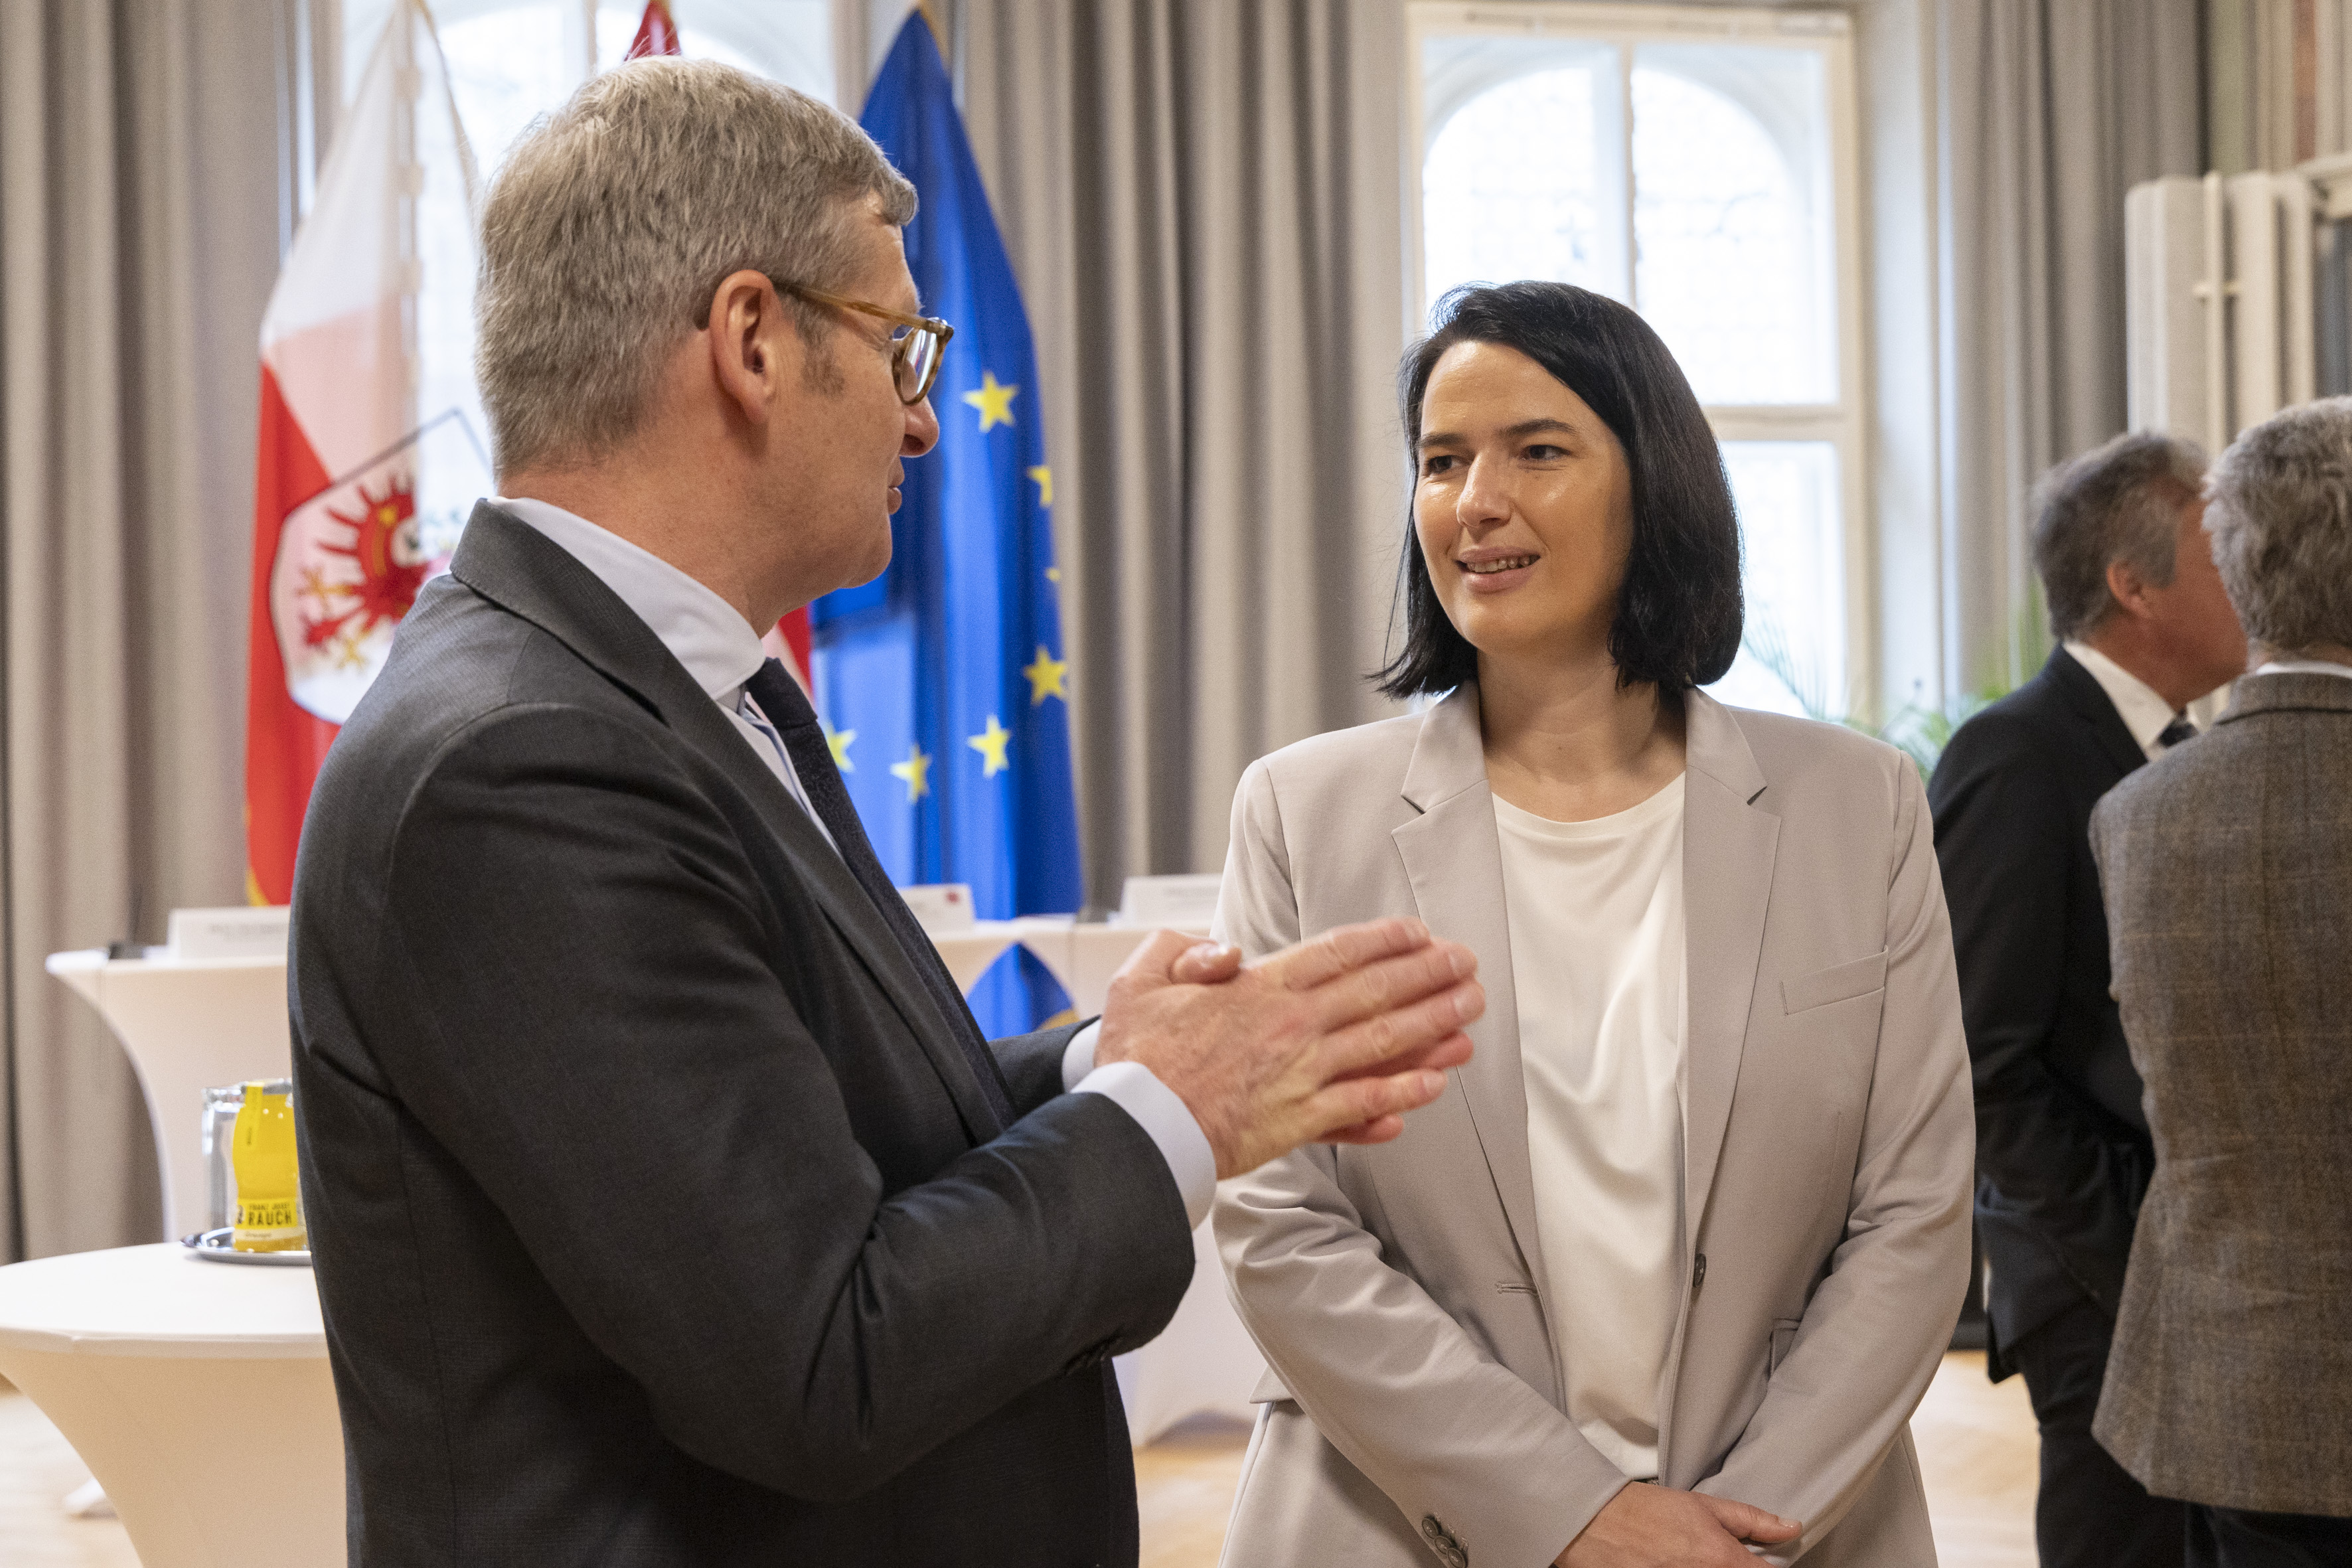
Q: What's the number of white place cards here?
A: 3